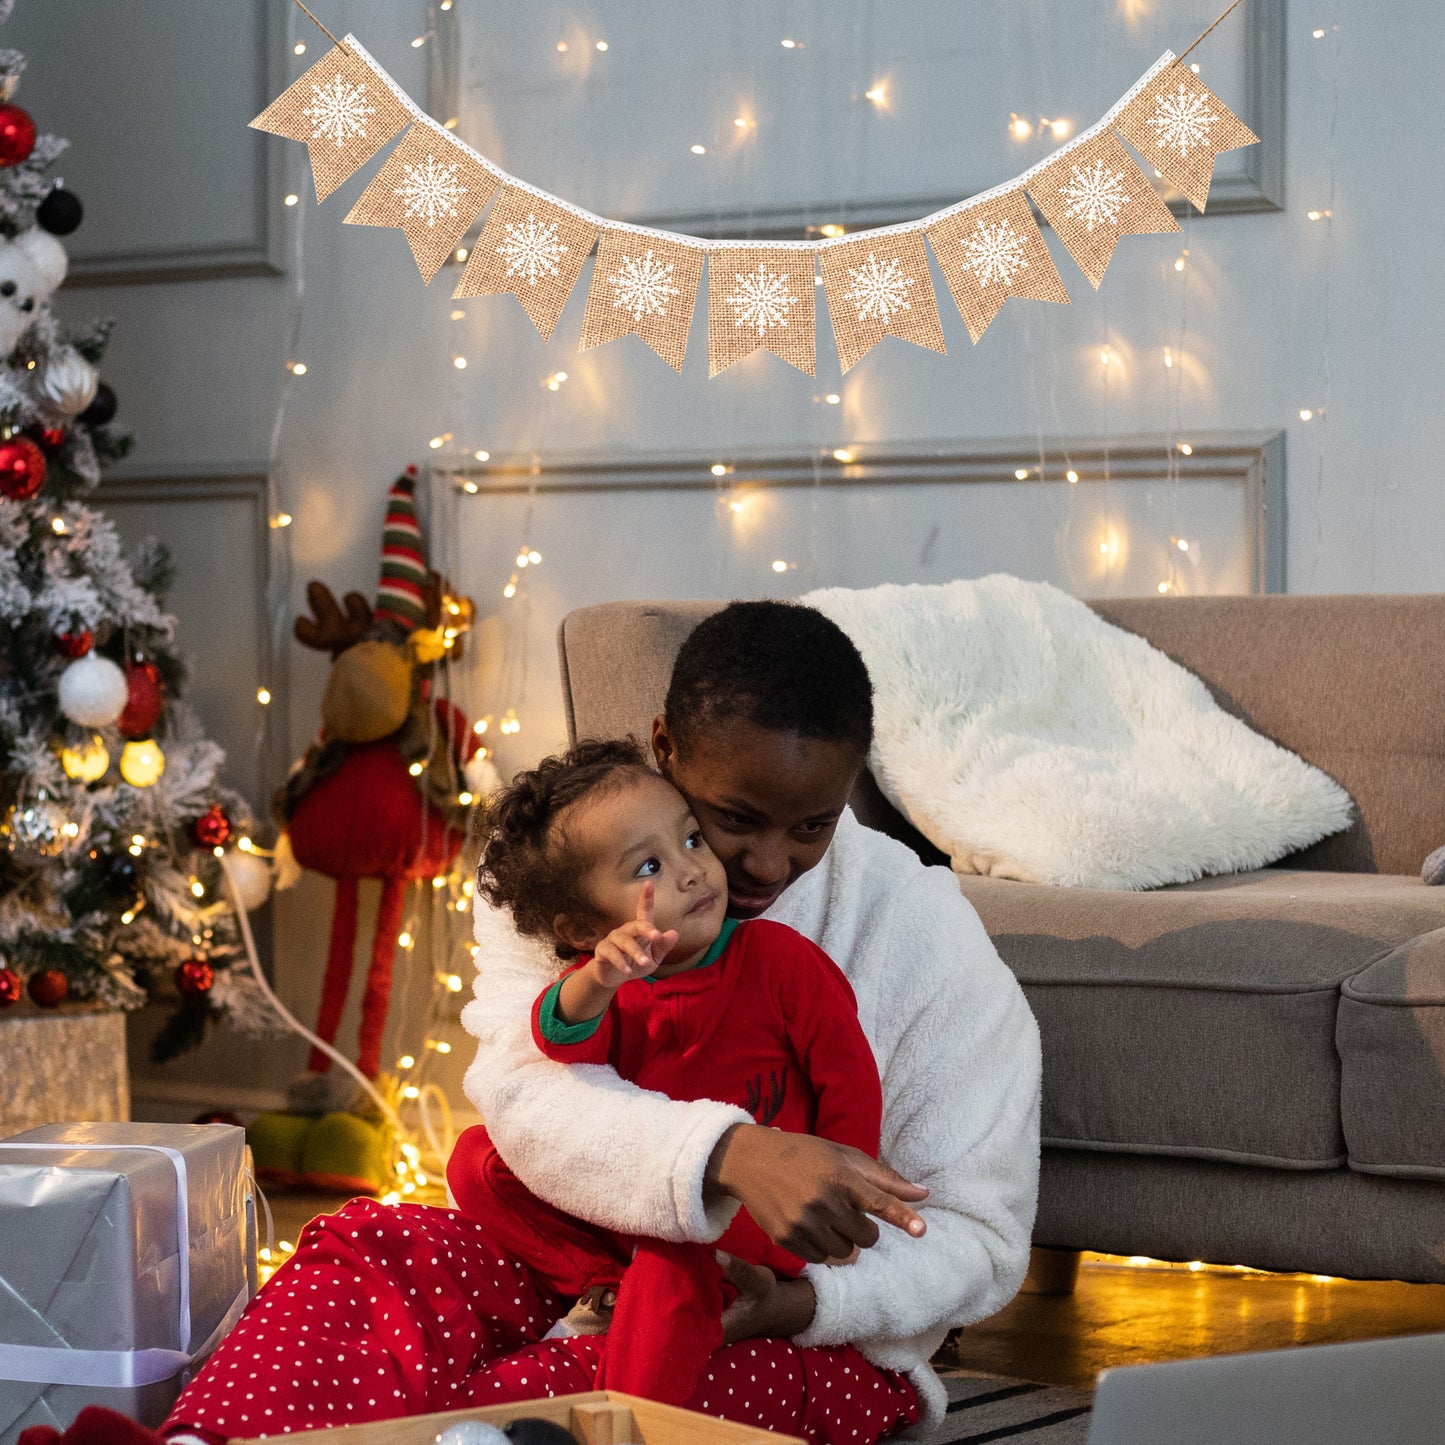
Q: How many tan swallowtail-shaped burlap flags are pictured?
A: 9